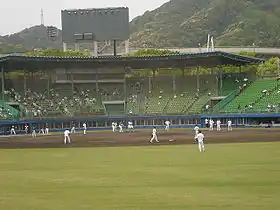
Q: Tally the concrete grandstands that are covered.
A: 1